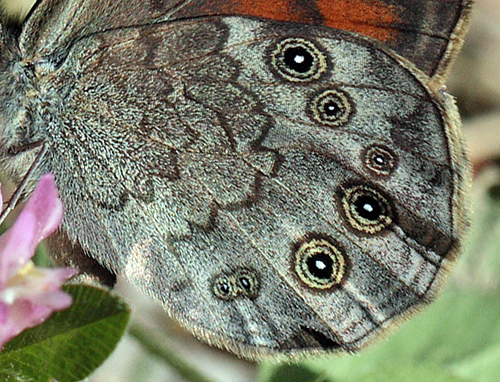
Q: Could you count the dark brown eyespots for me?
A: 7